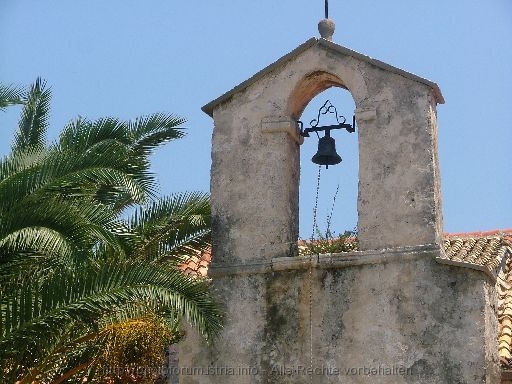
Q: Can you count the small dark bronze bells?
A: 1